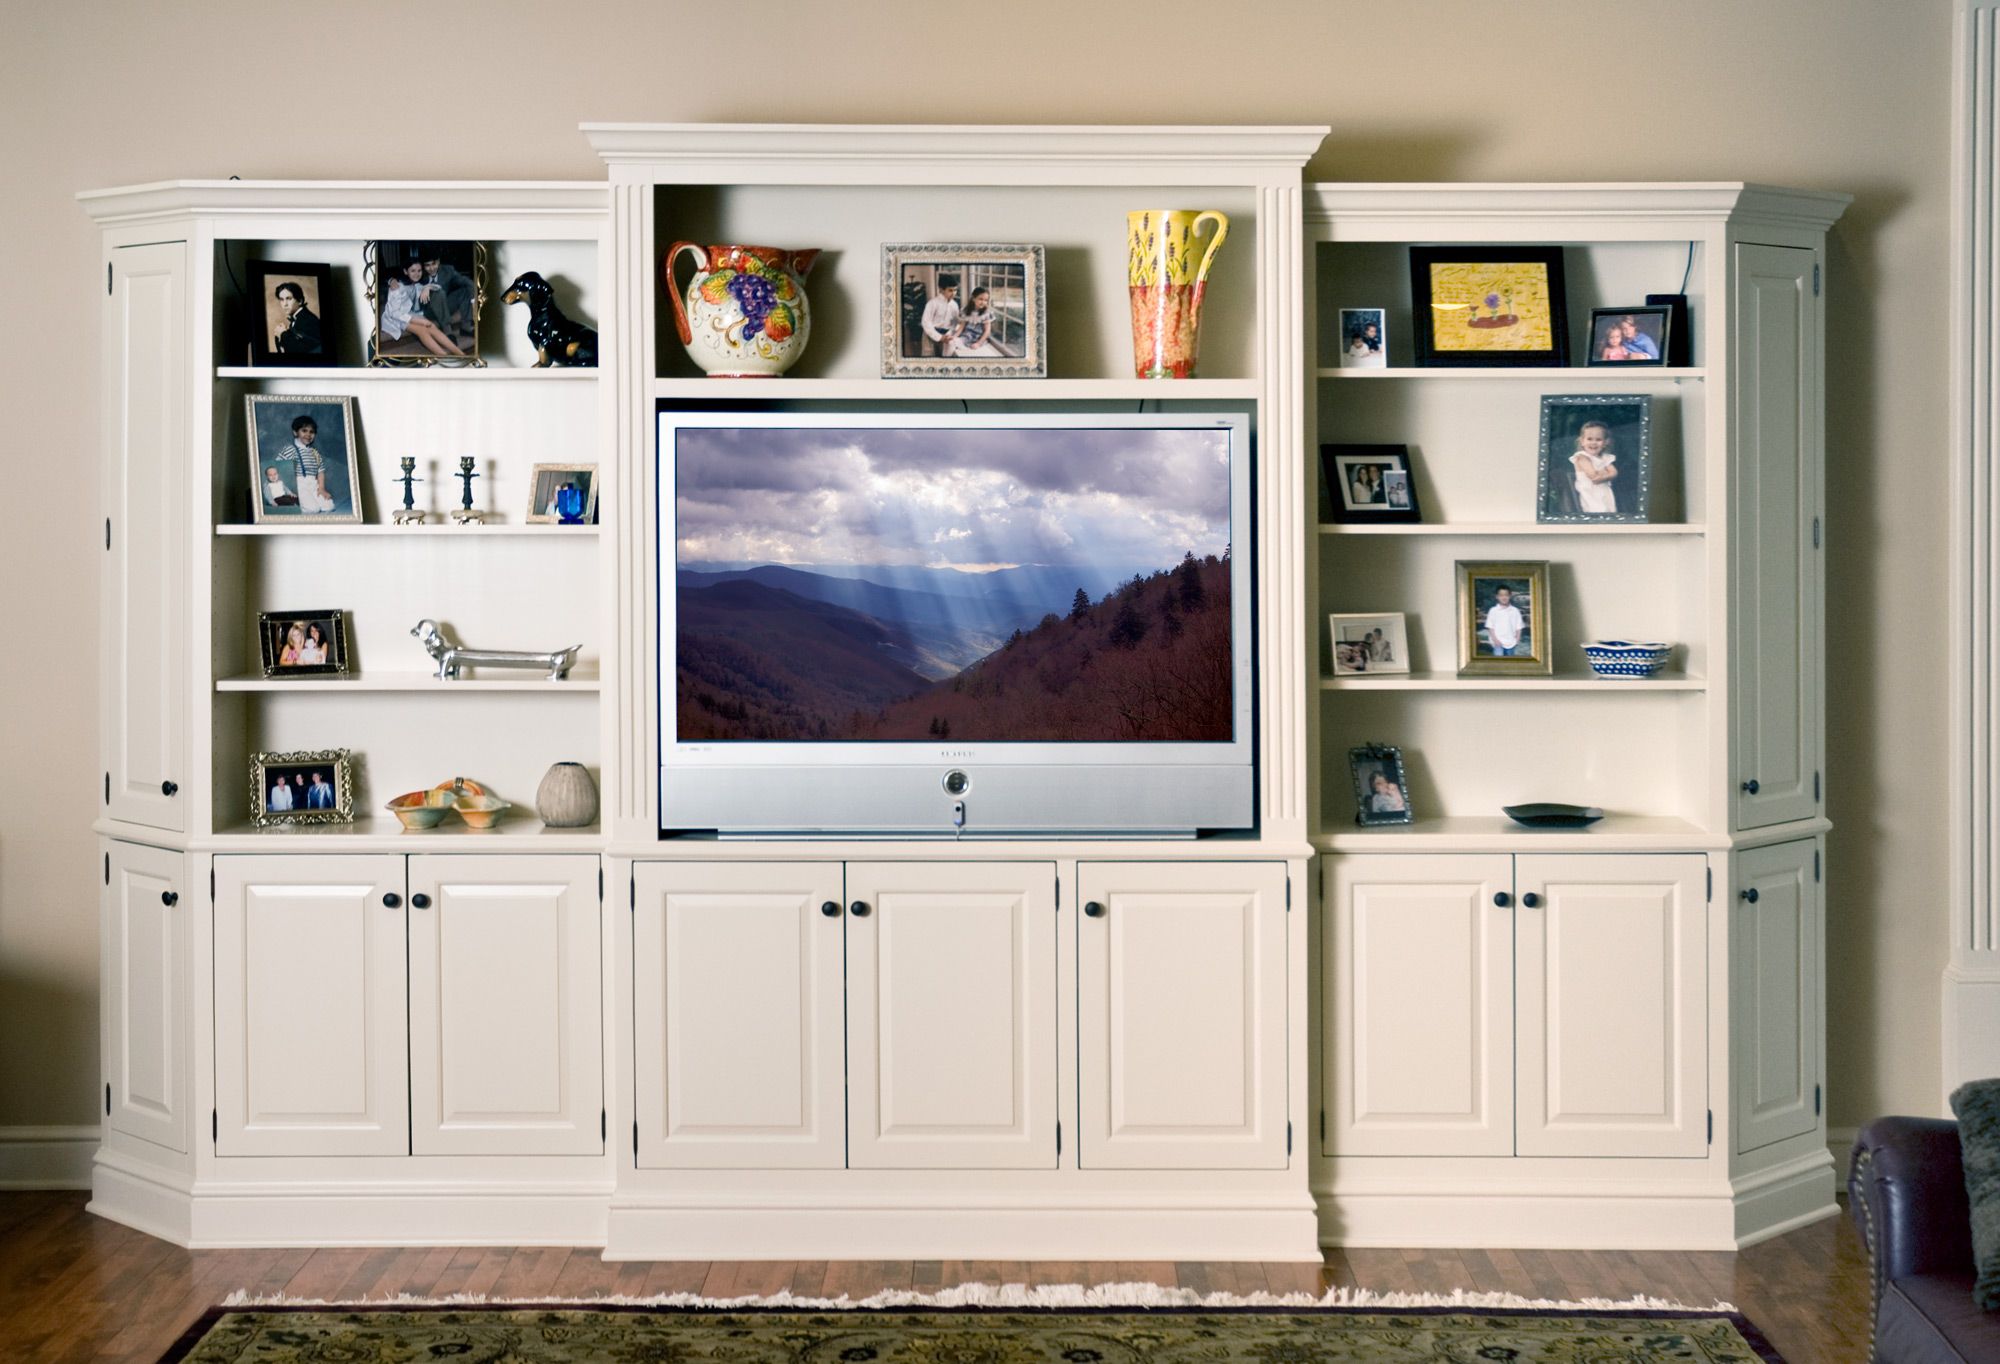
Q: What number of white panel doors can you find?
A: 11